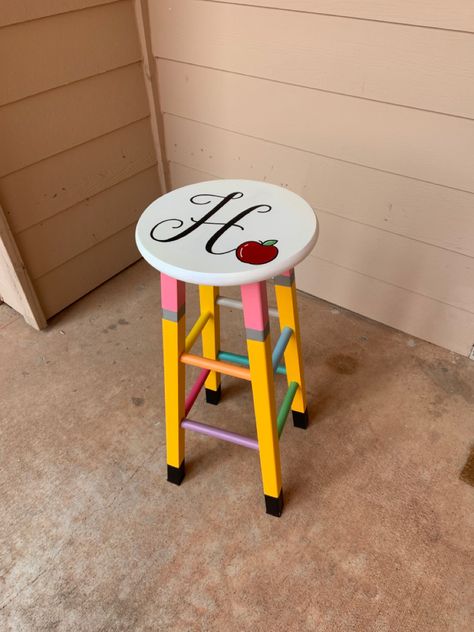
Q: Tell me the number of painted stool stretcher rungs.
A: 8